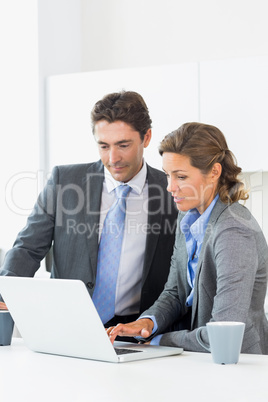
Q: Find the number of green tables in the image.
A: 0